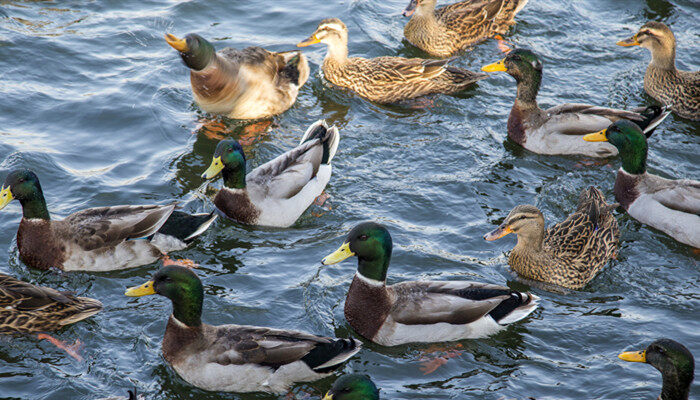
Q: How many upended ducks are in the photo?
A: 0